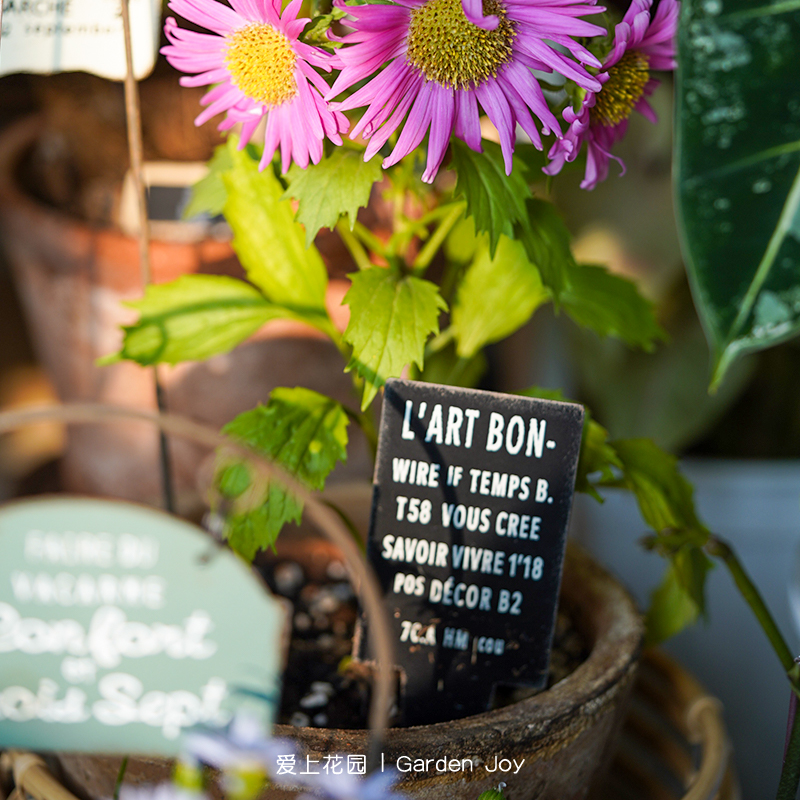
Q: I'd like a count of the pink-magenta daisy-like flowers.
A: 3